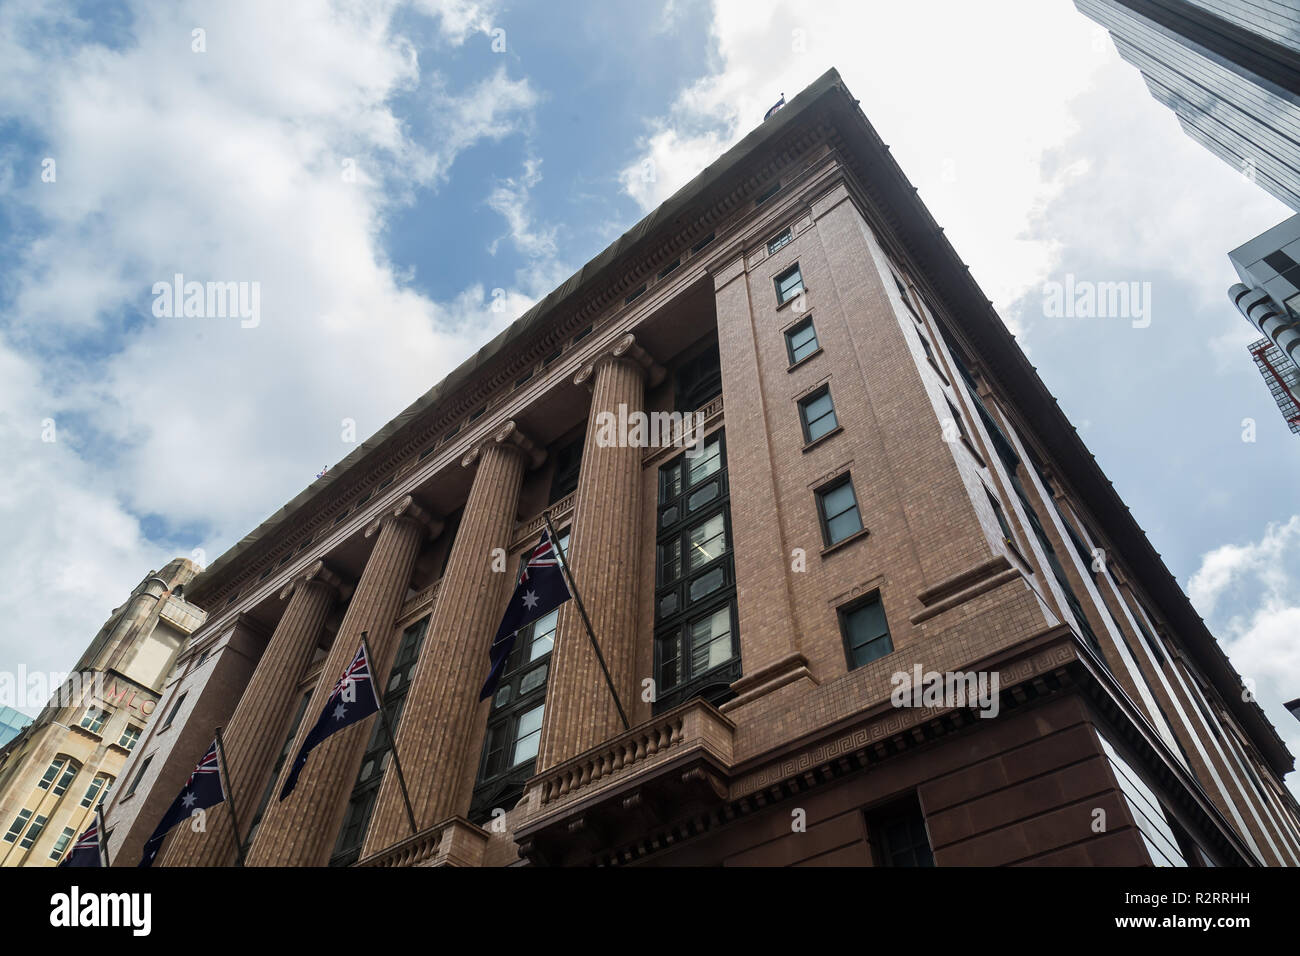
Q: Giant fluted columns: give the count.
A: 4